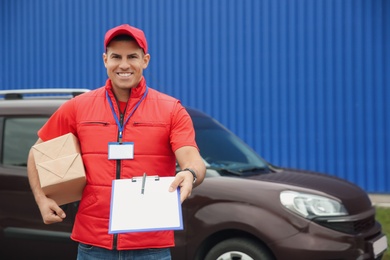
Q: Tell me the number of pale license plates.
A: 1